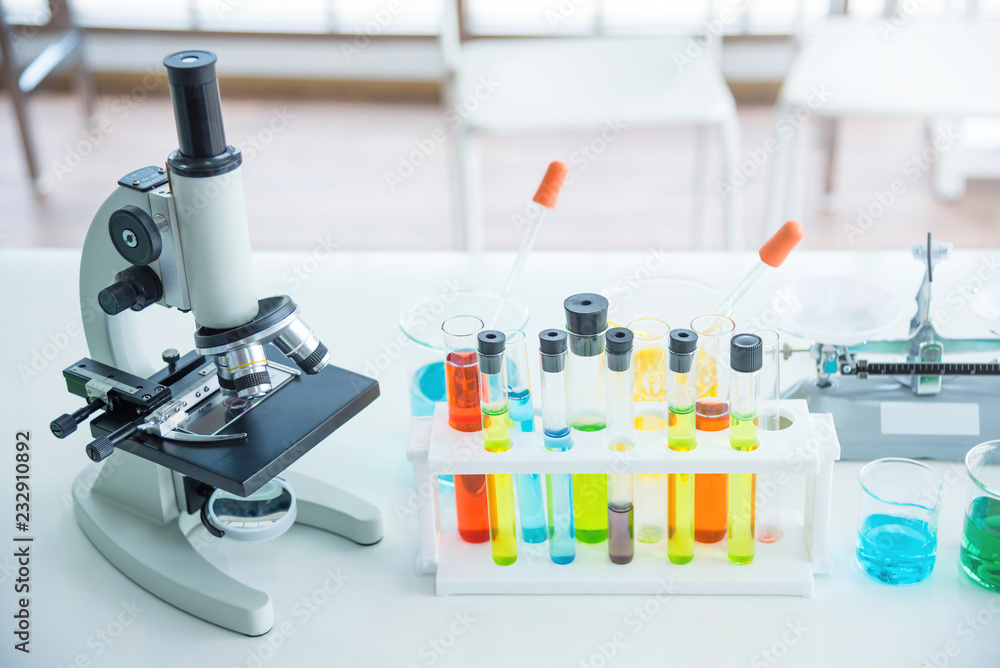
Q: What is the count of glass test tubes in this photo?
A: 11